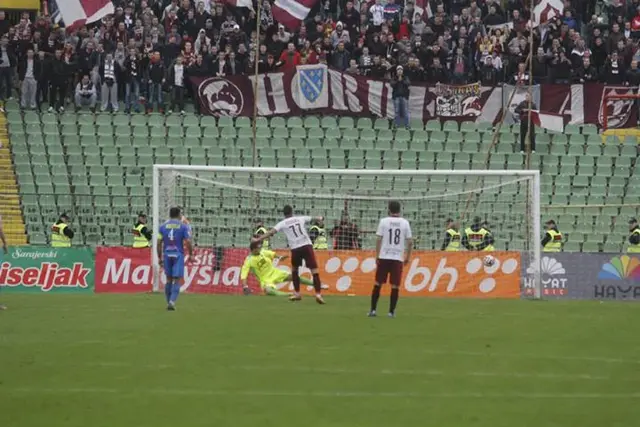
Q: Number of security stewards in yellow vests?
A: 9